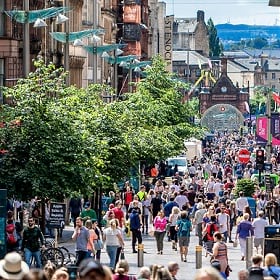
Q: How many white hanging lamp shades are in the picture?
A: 10